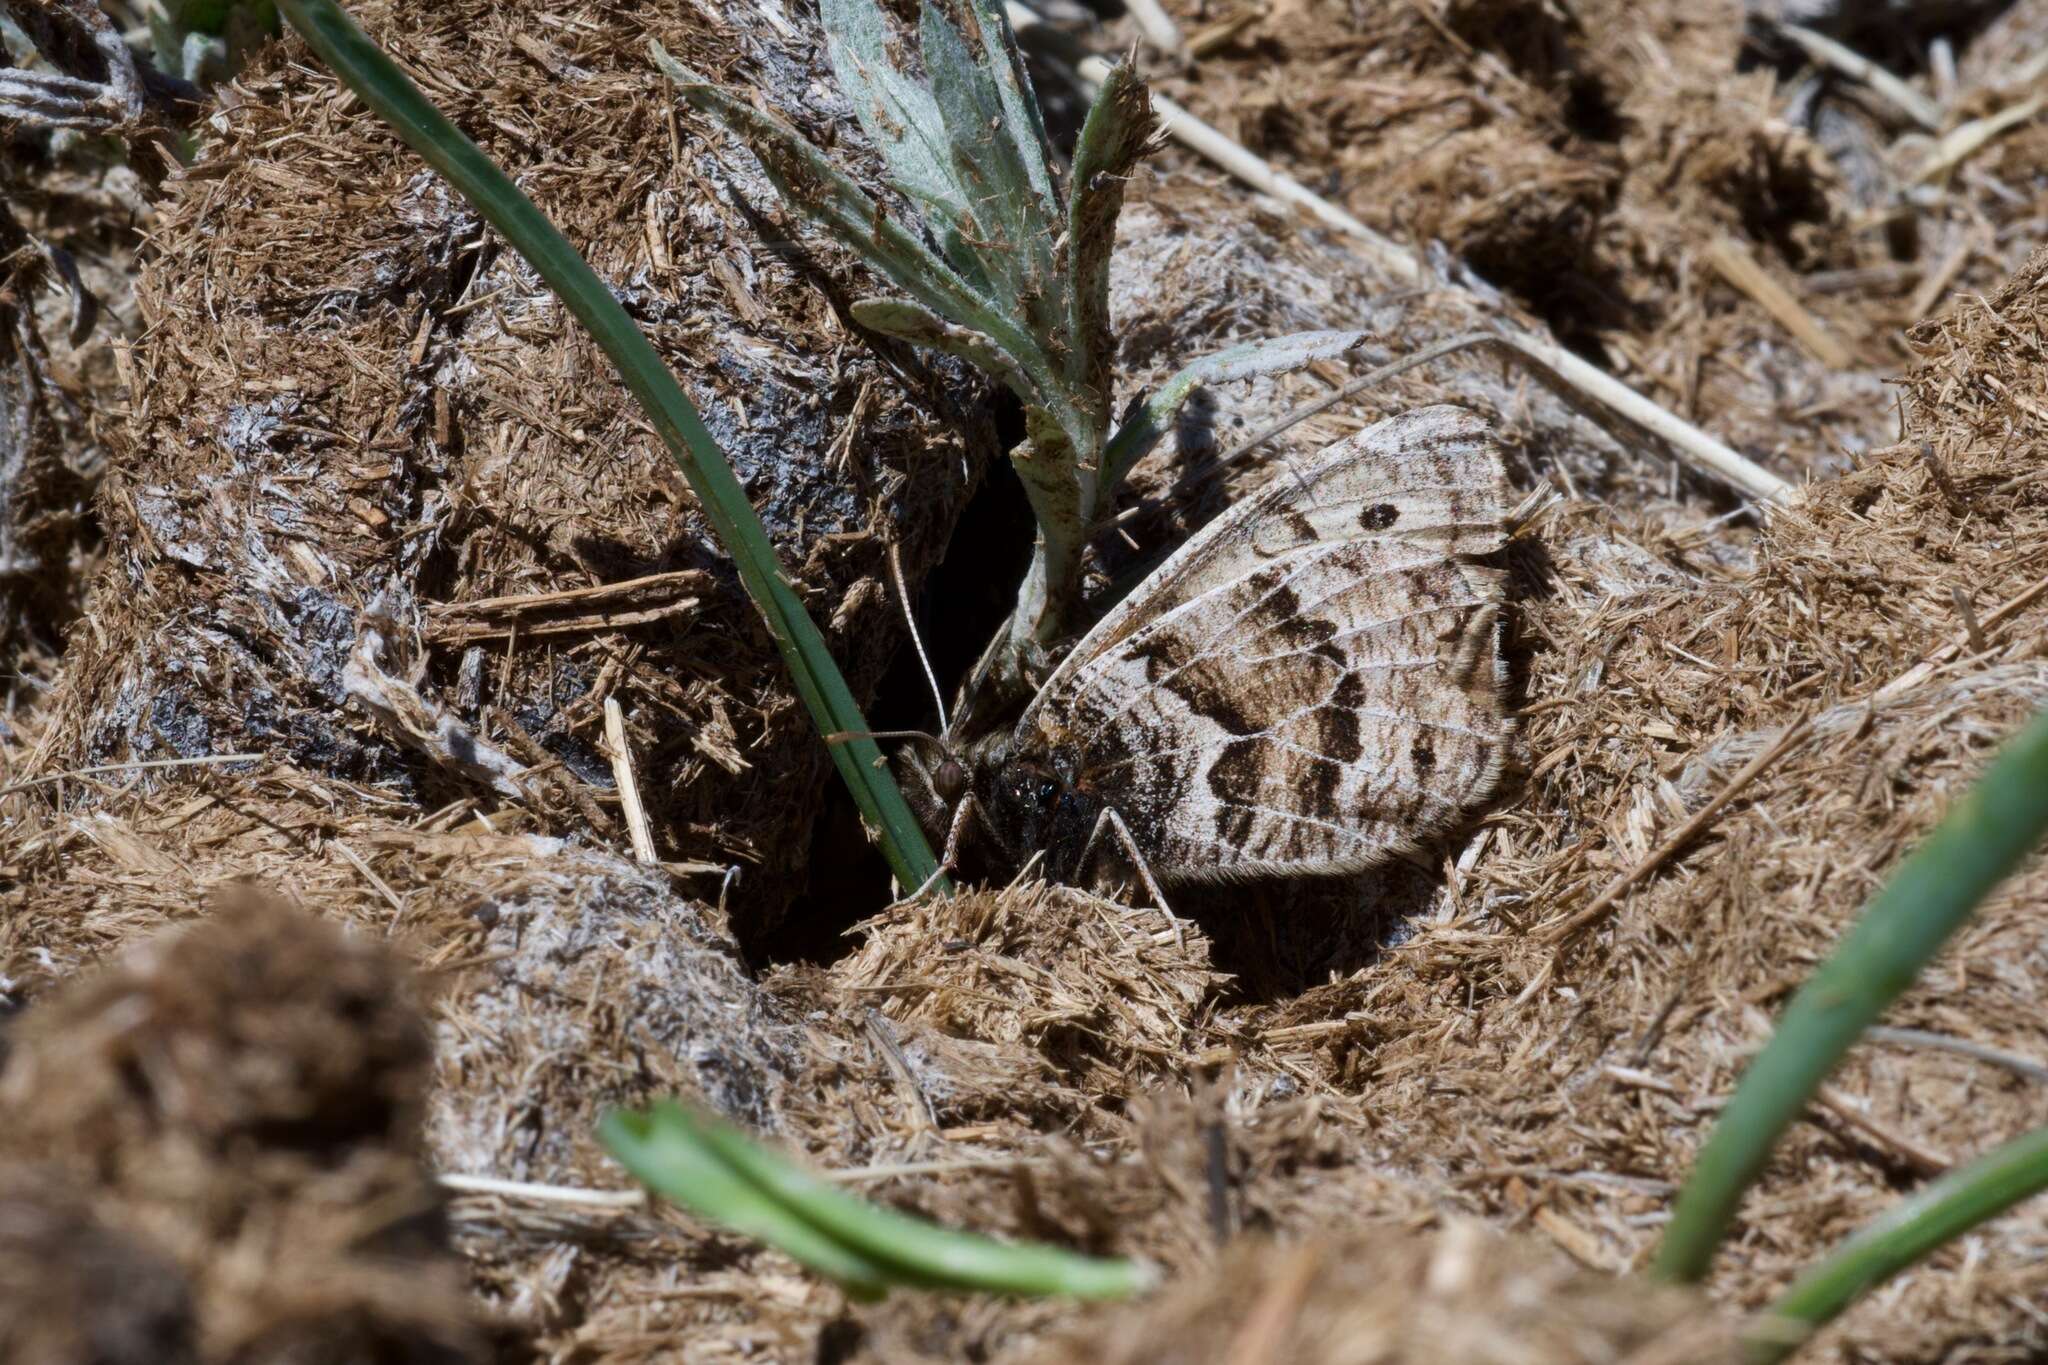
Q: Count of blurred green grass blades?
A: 3